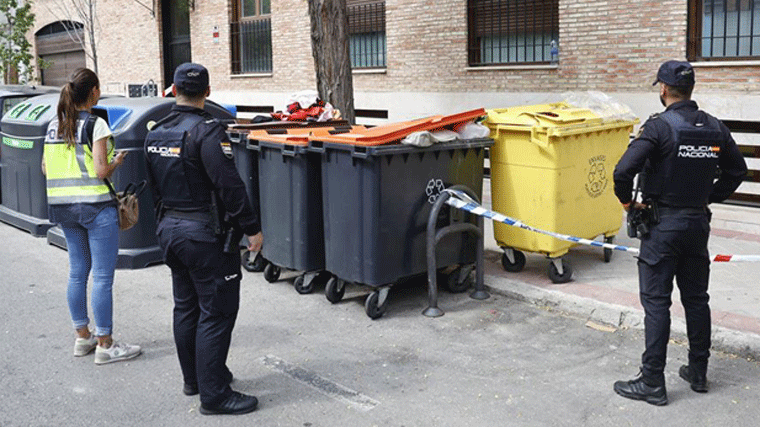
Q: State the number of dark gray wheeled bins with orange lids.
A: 2